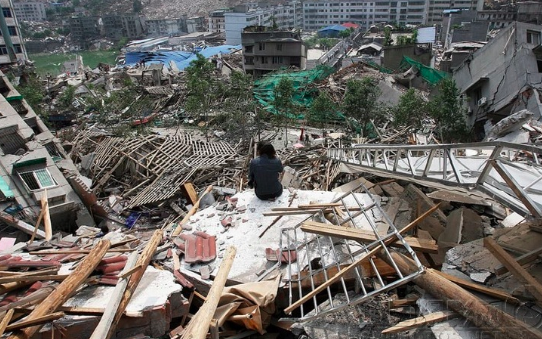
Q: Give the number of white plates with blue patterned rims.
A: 0